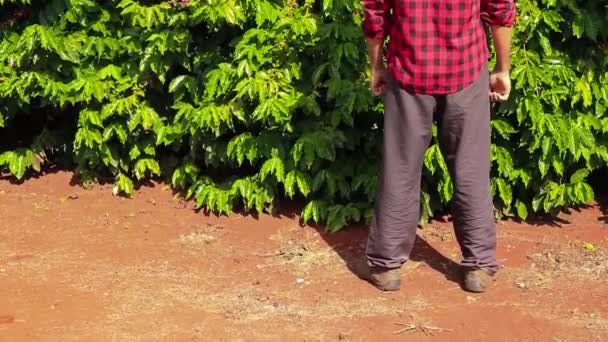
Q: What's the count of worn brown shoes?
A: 2